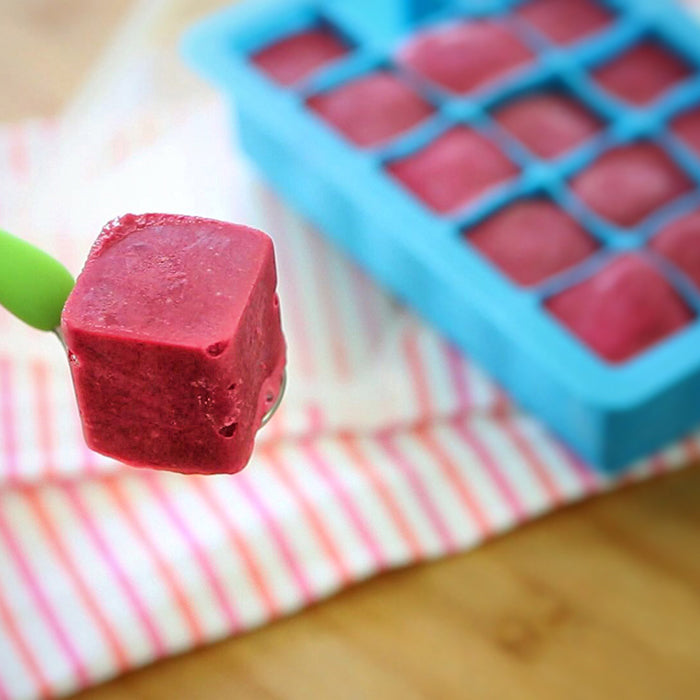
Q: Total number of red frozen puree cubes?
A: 13